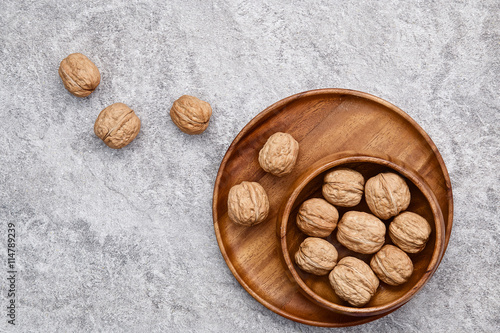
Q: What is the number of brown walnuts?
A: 13